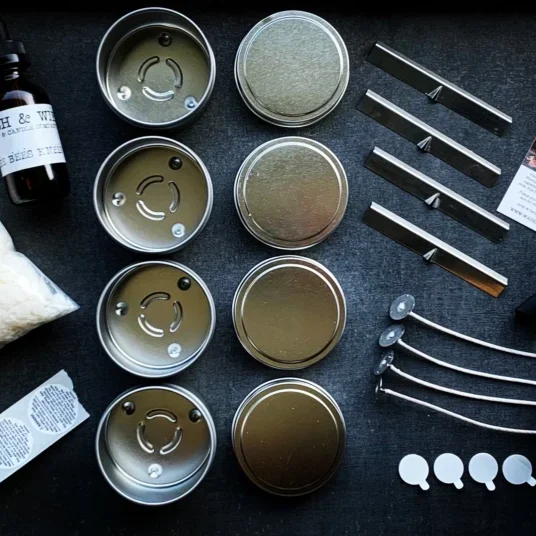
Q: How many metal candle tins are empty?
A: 4